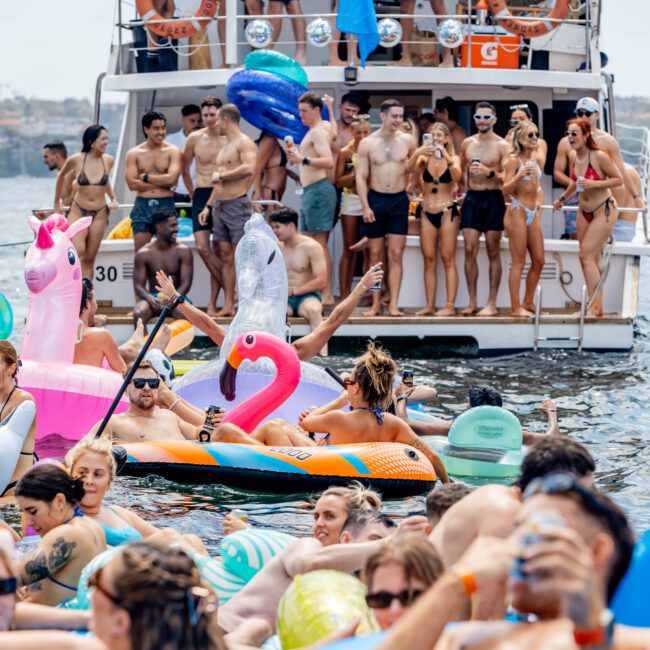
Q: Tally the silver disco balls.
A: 4